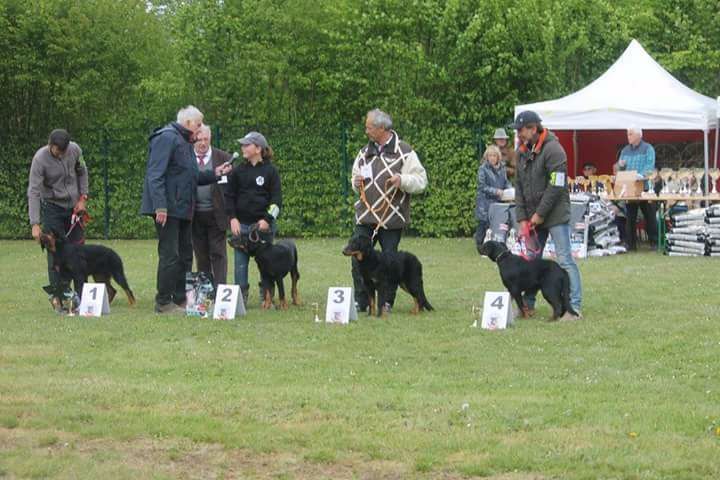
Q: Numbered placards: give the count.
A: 4